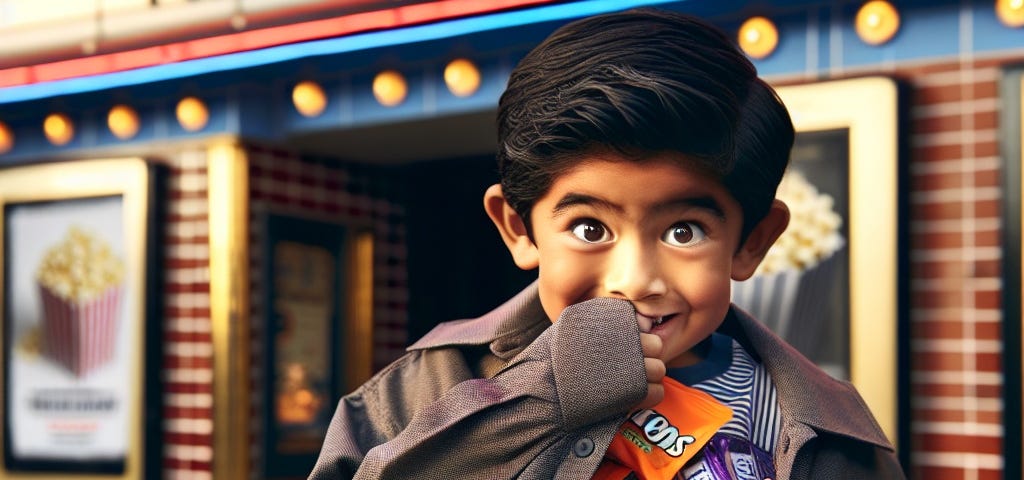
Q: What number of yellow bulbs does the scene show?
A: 10